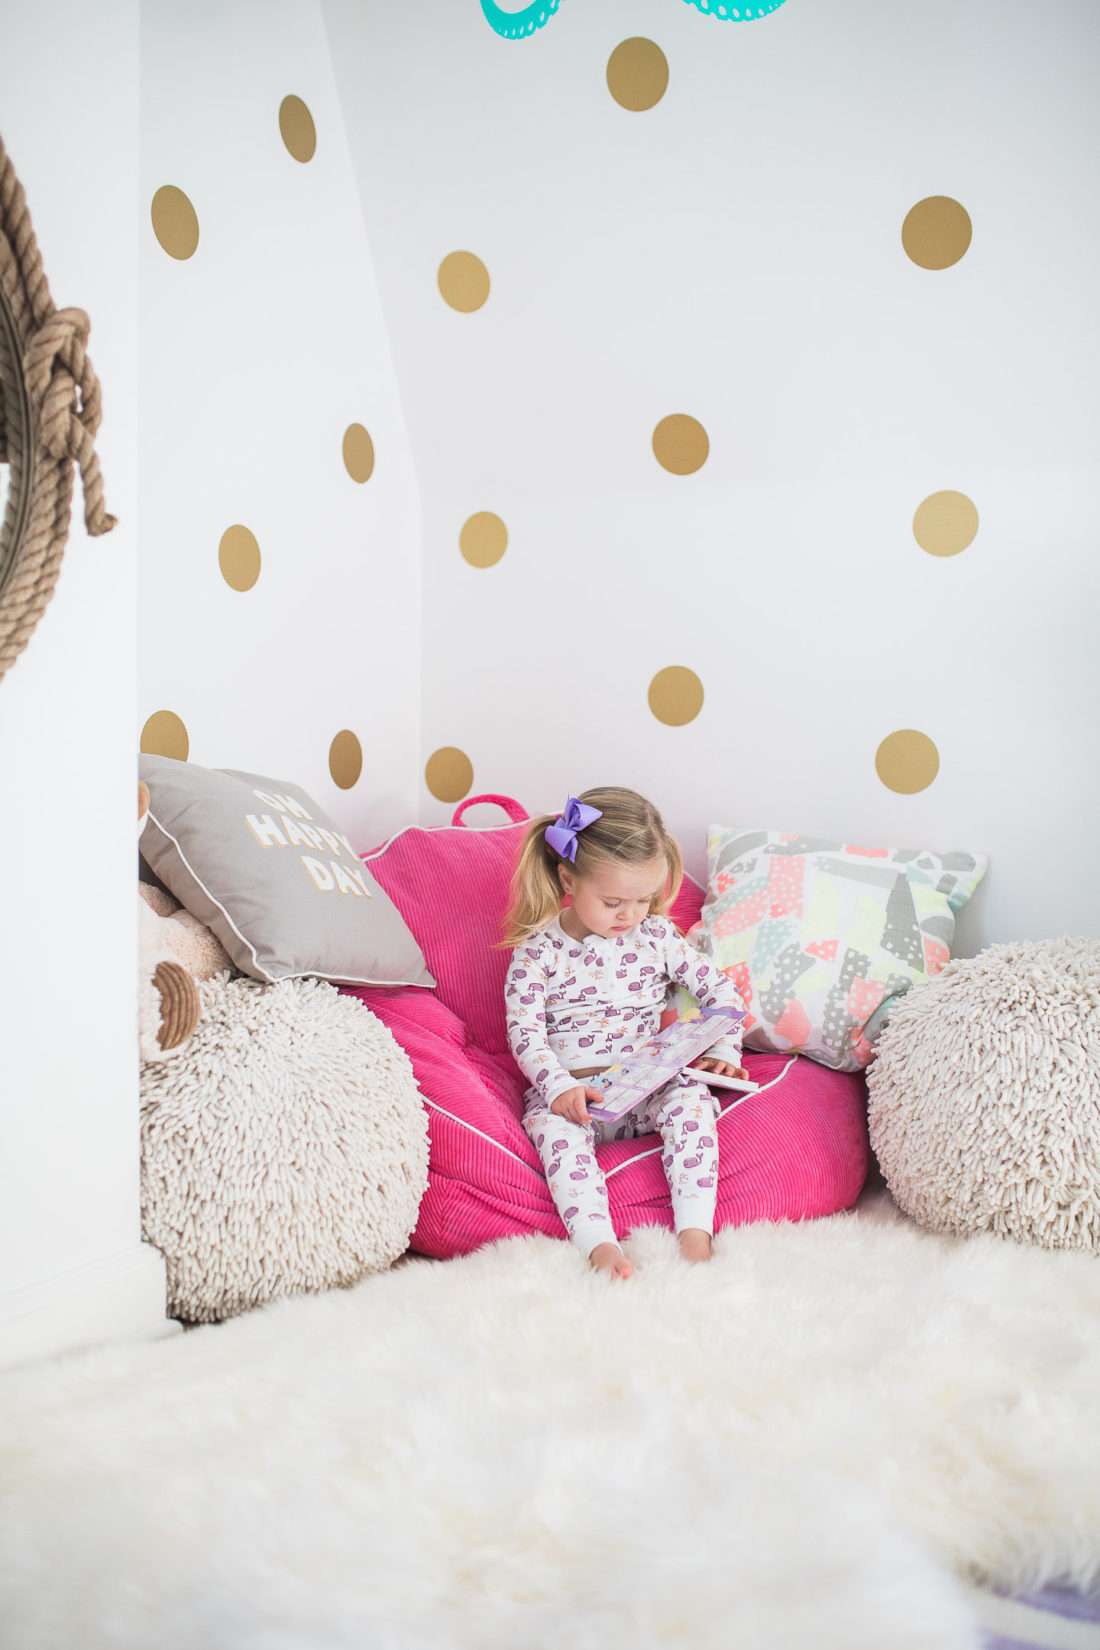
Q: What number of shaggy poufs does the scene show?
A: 2